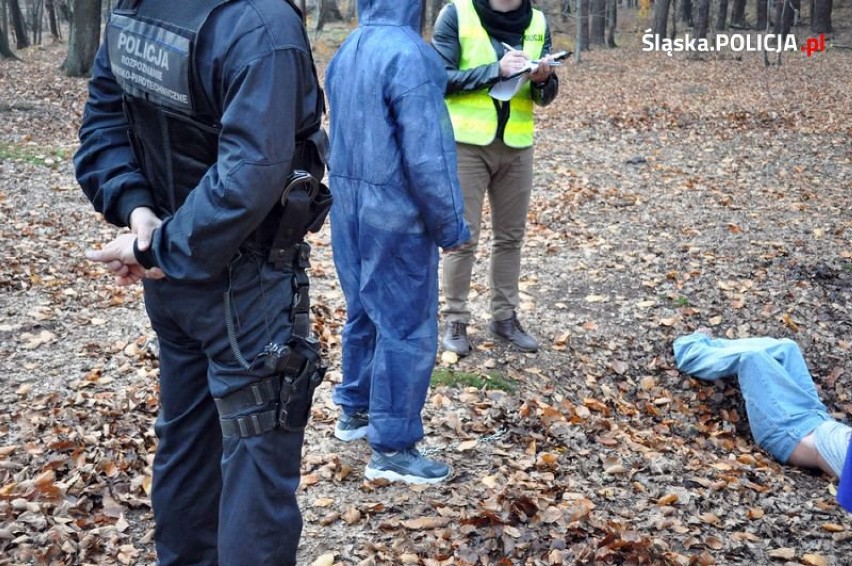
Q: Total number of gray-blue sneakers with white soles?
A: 2